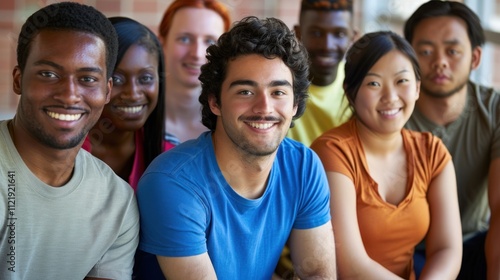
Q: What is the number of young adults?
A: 7